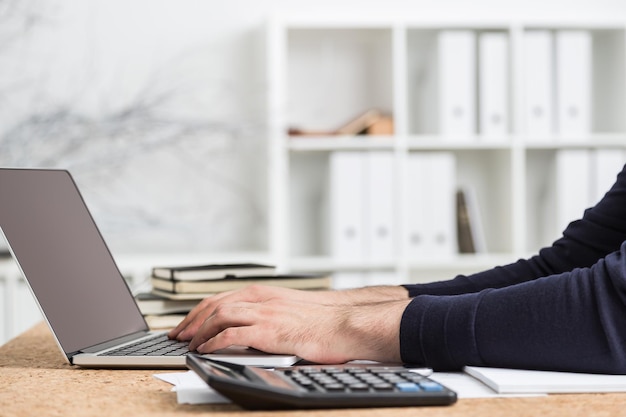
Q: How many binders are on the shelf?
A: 10